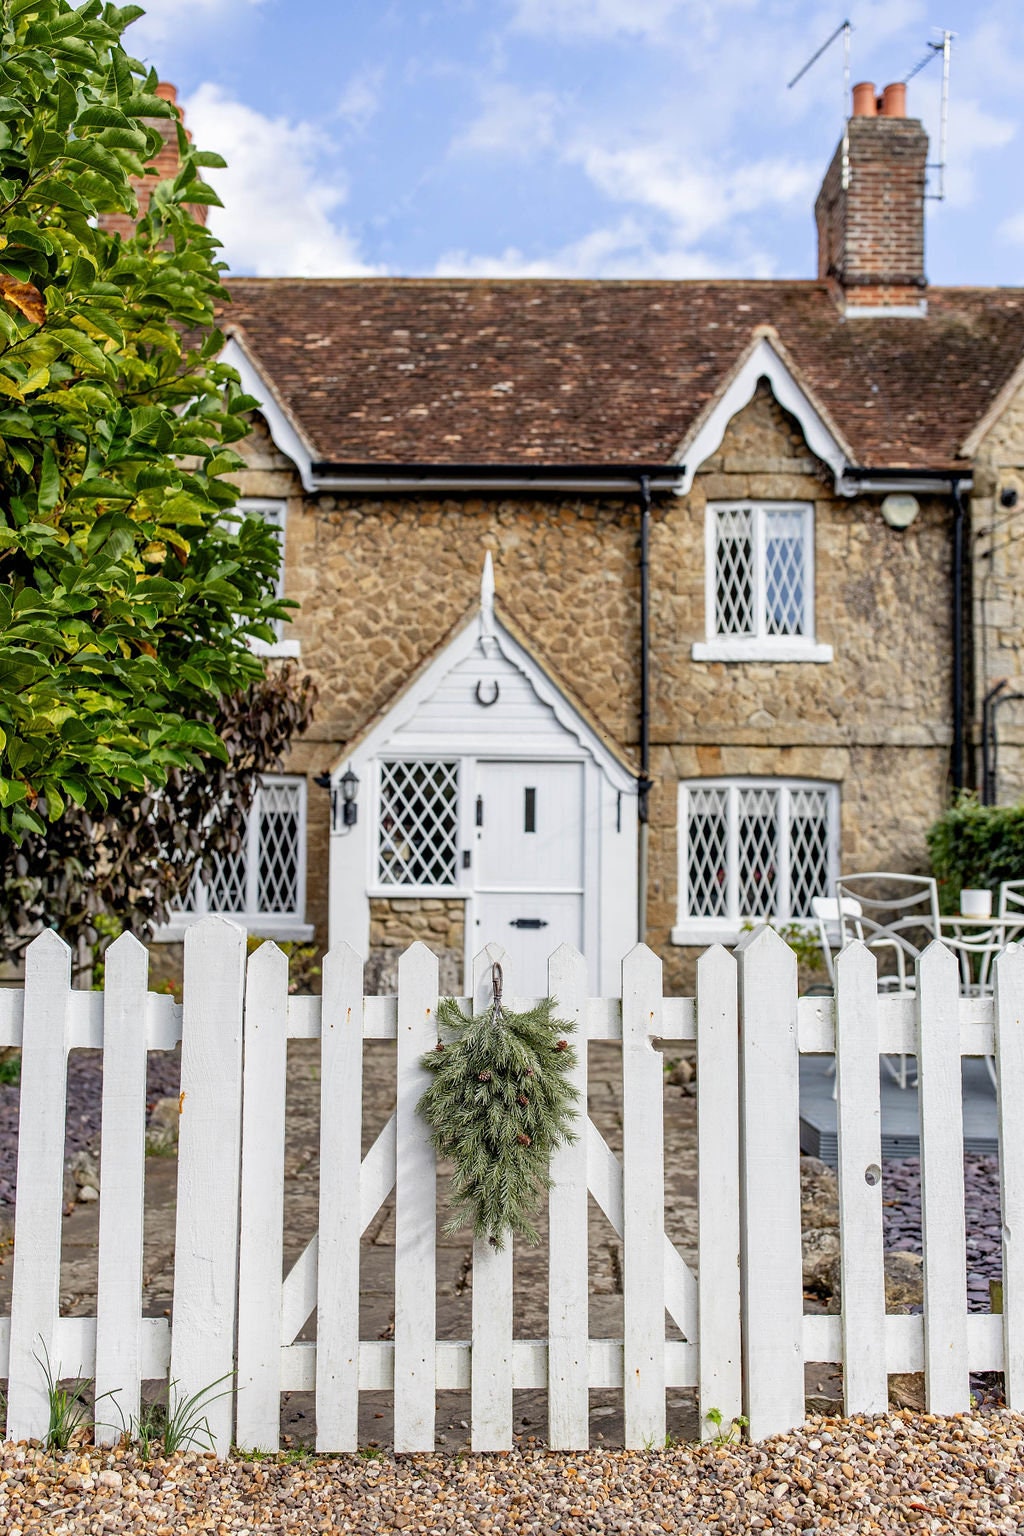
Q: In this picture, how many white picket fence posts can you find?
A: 14